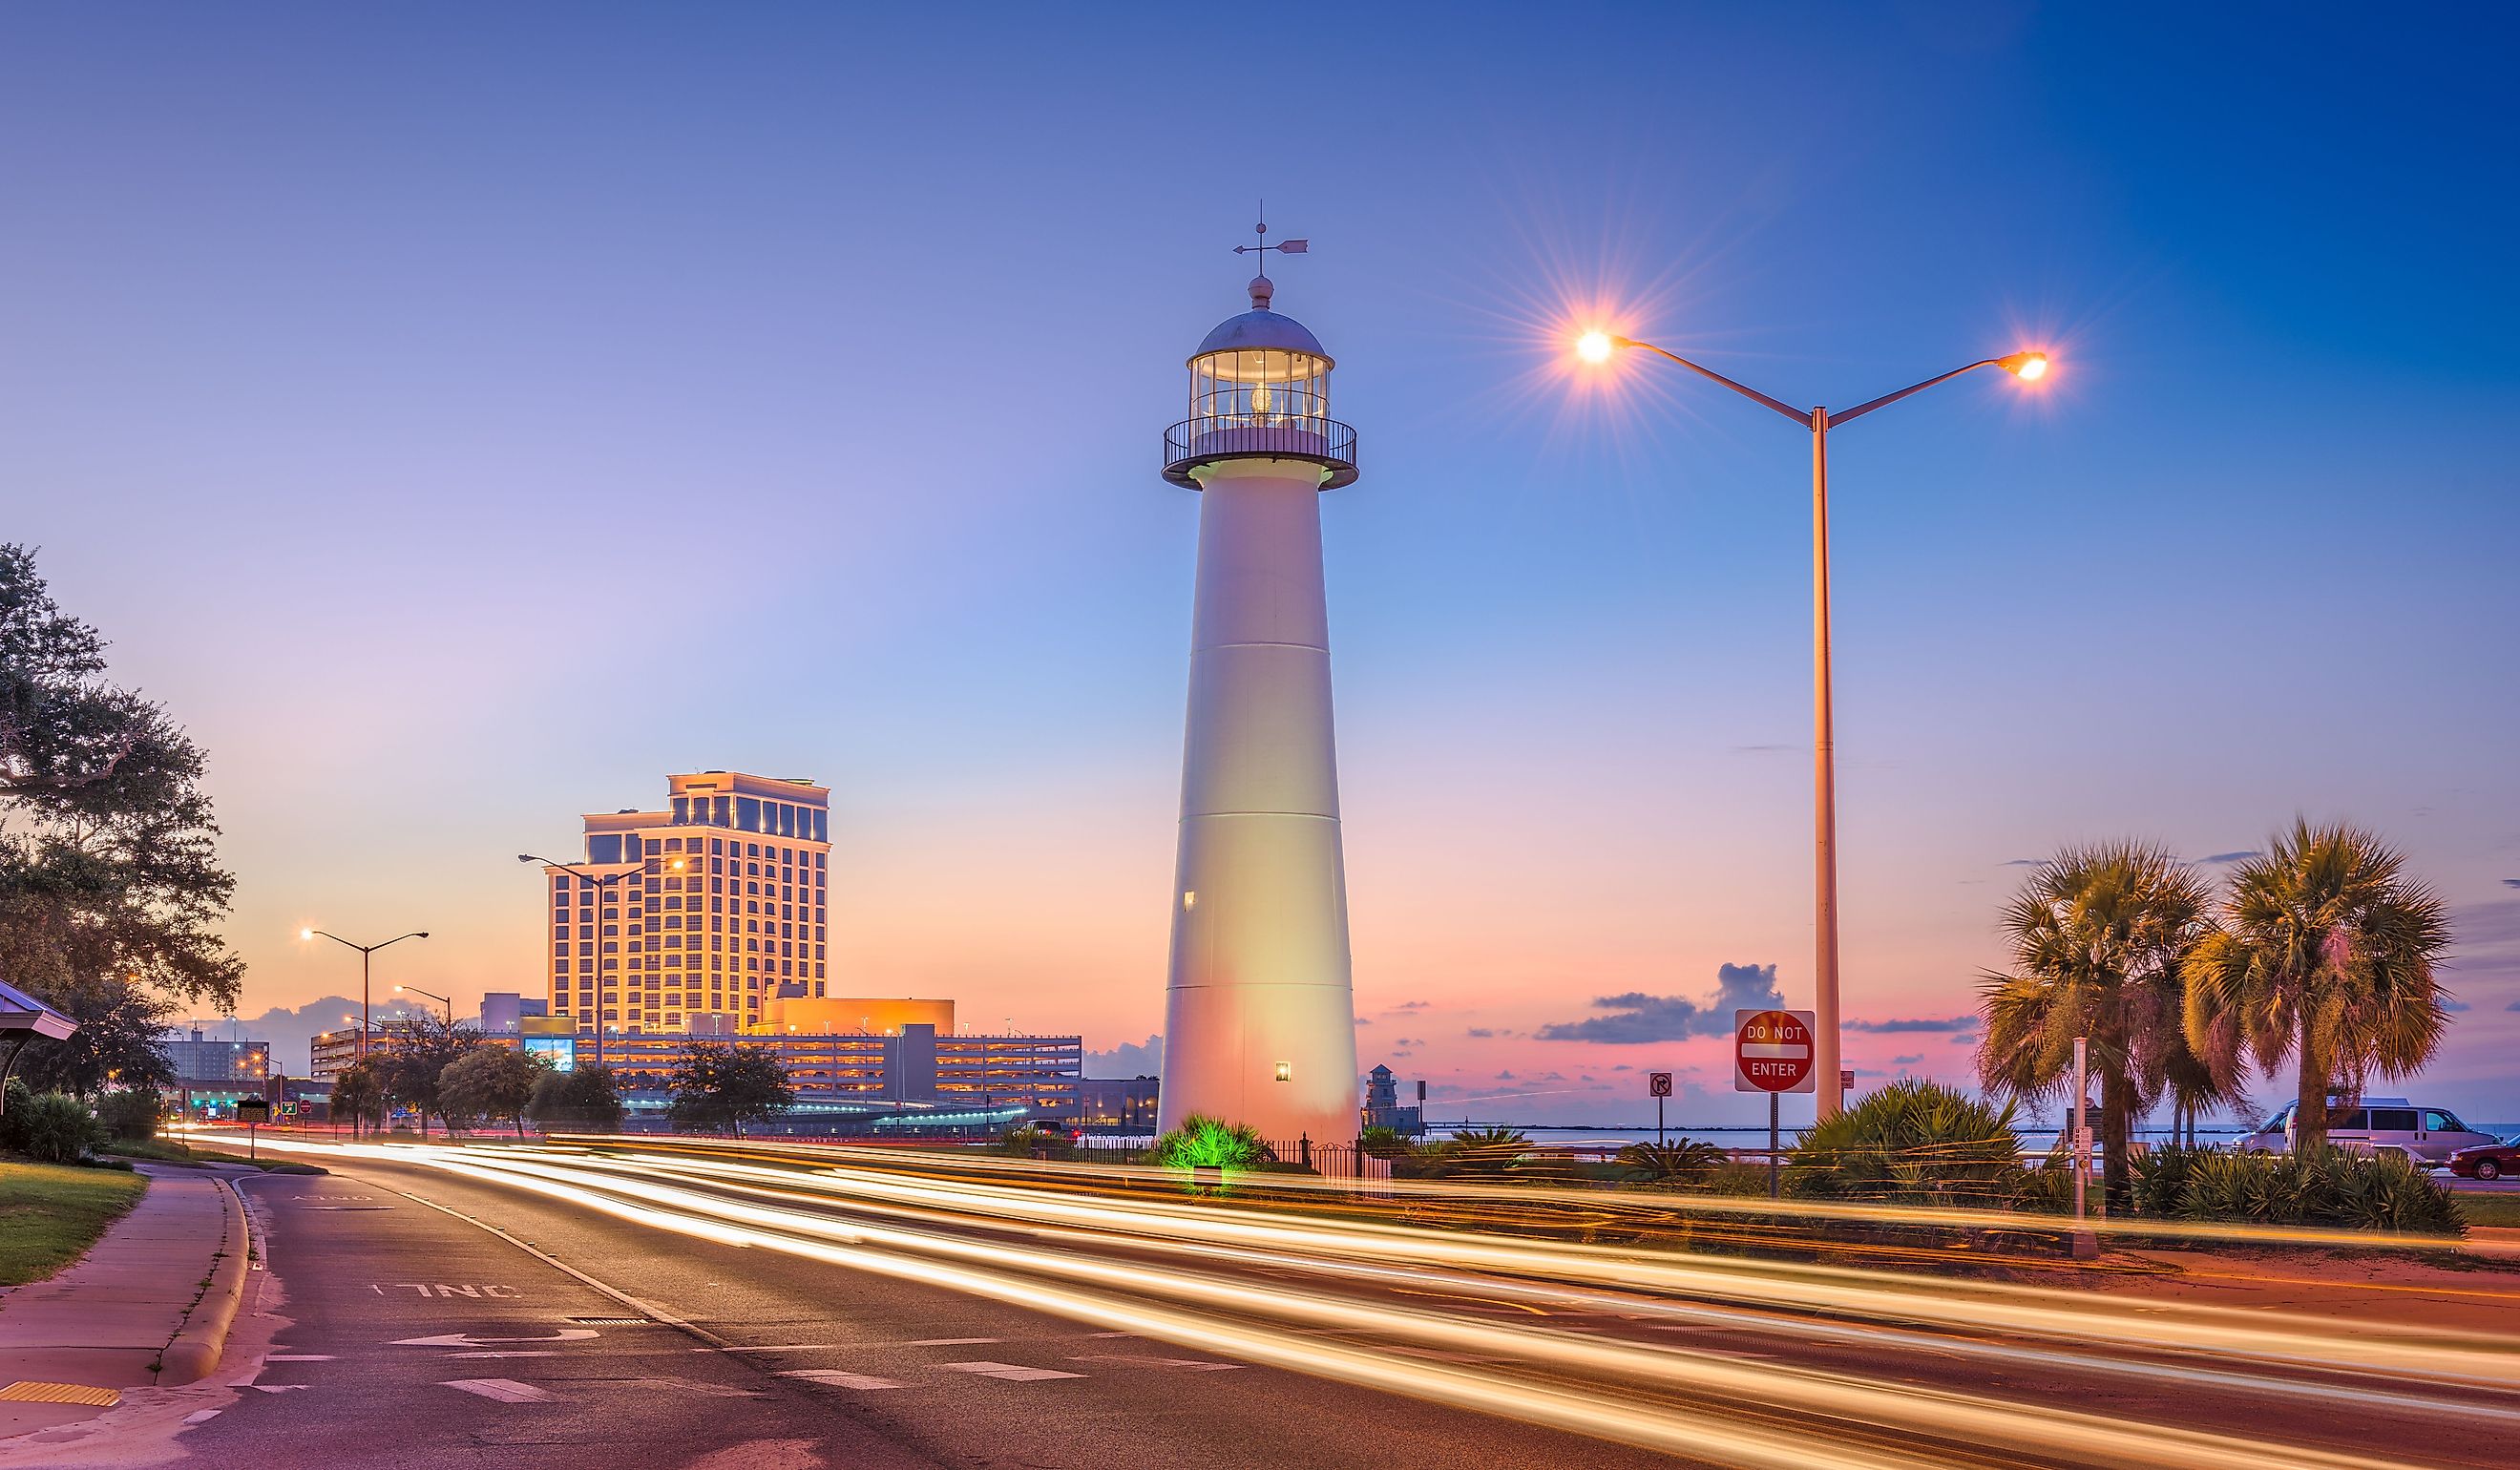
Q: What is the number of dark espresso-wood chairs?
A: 0